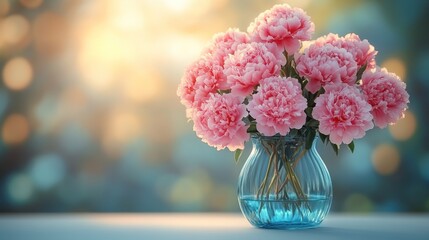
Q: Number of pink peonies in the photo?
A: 10